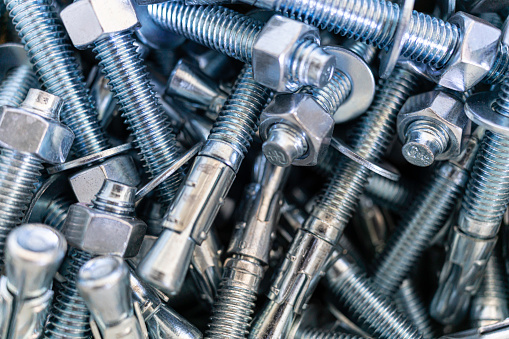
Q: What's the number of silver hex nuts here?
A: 8